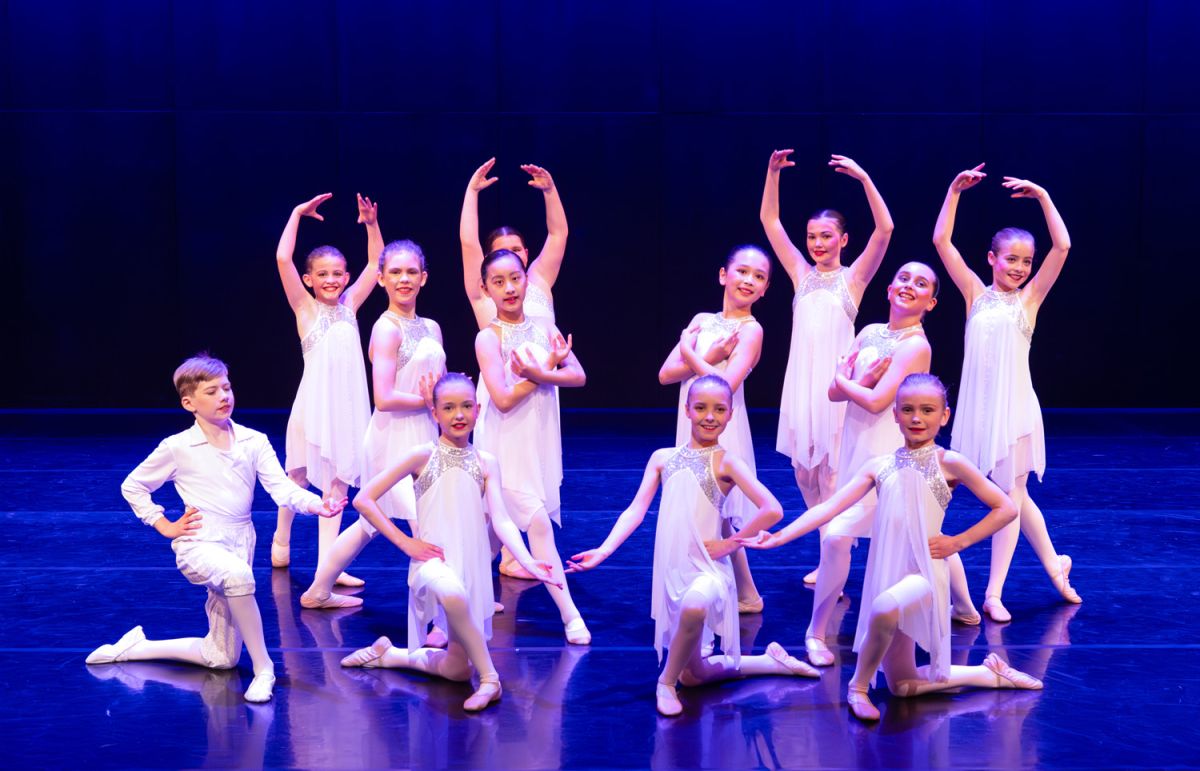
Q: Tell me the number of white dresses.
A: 11